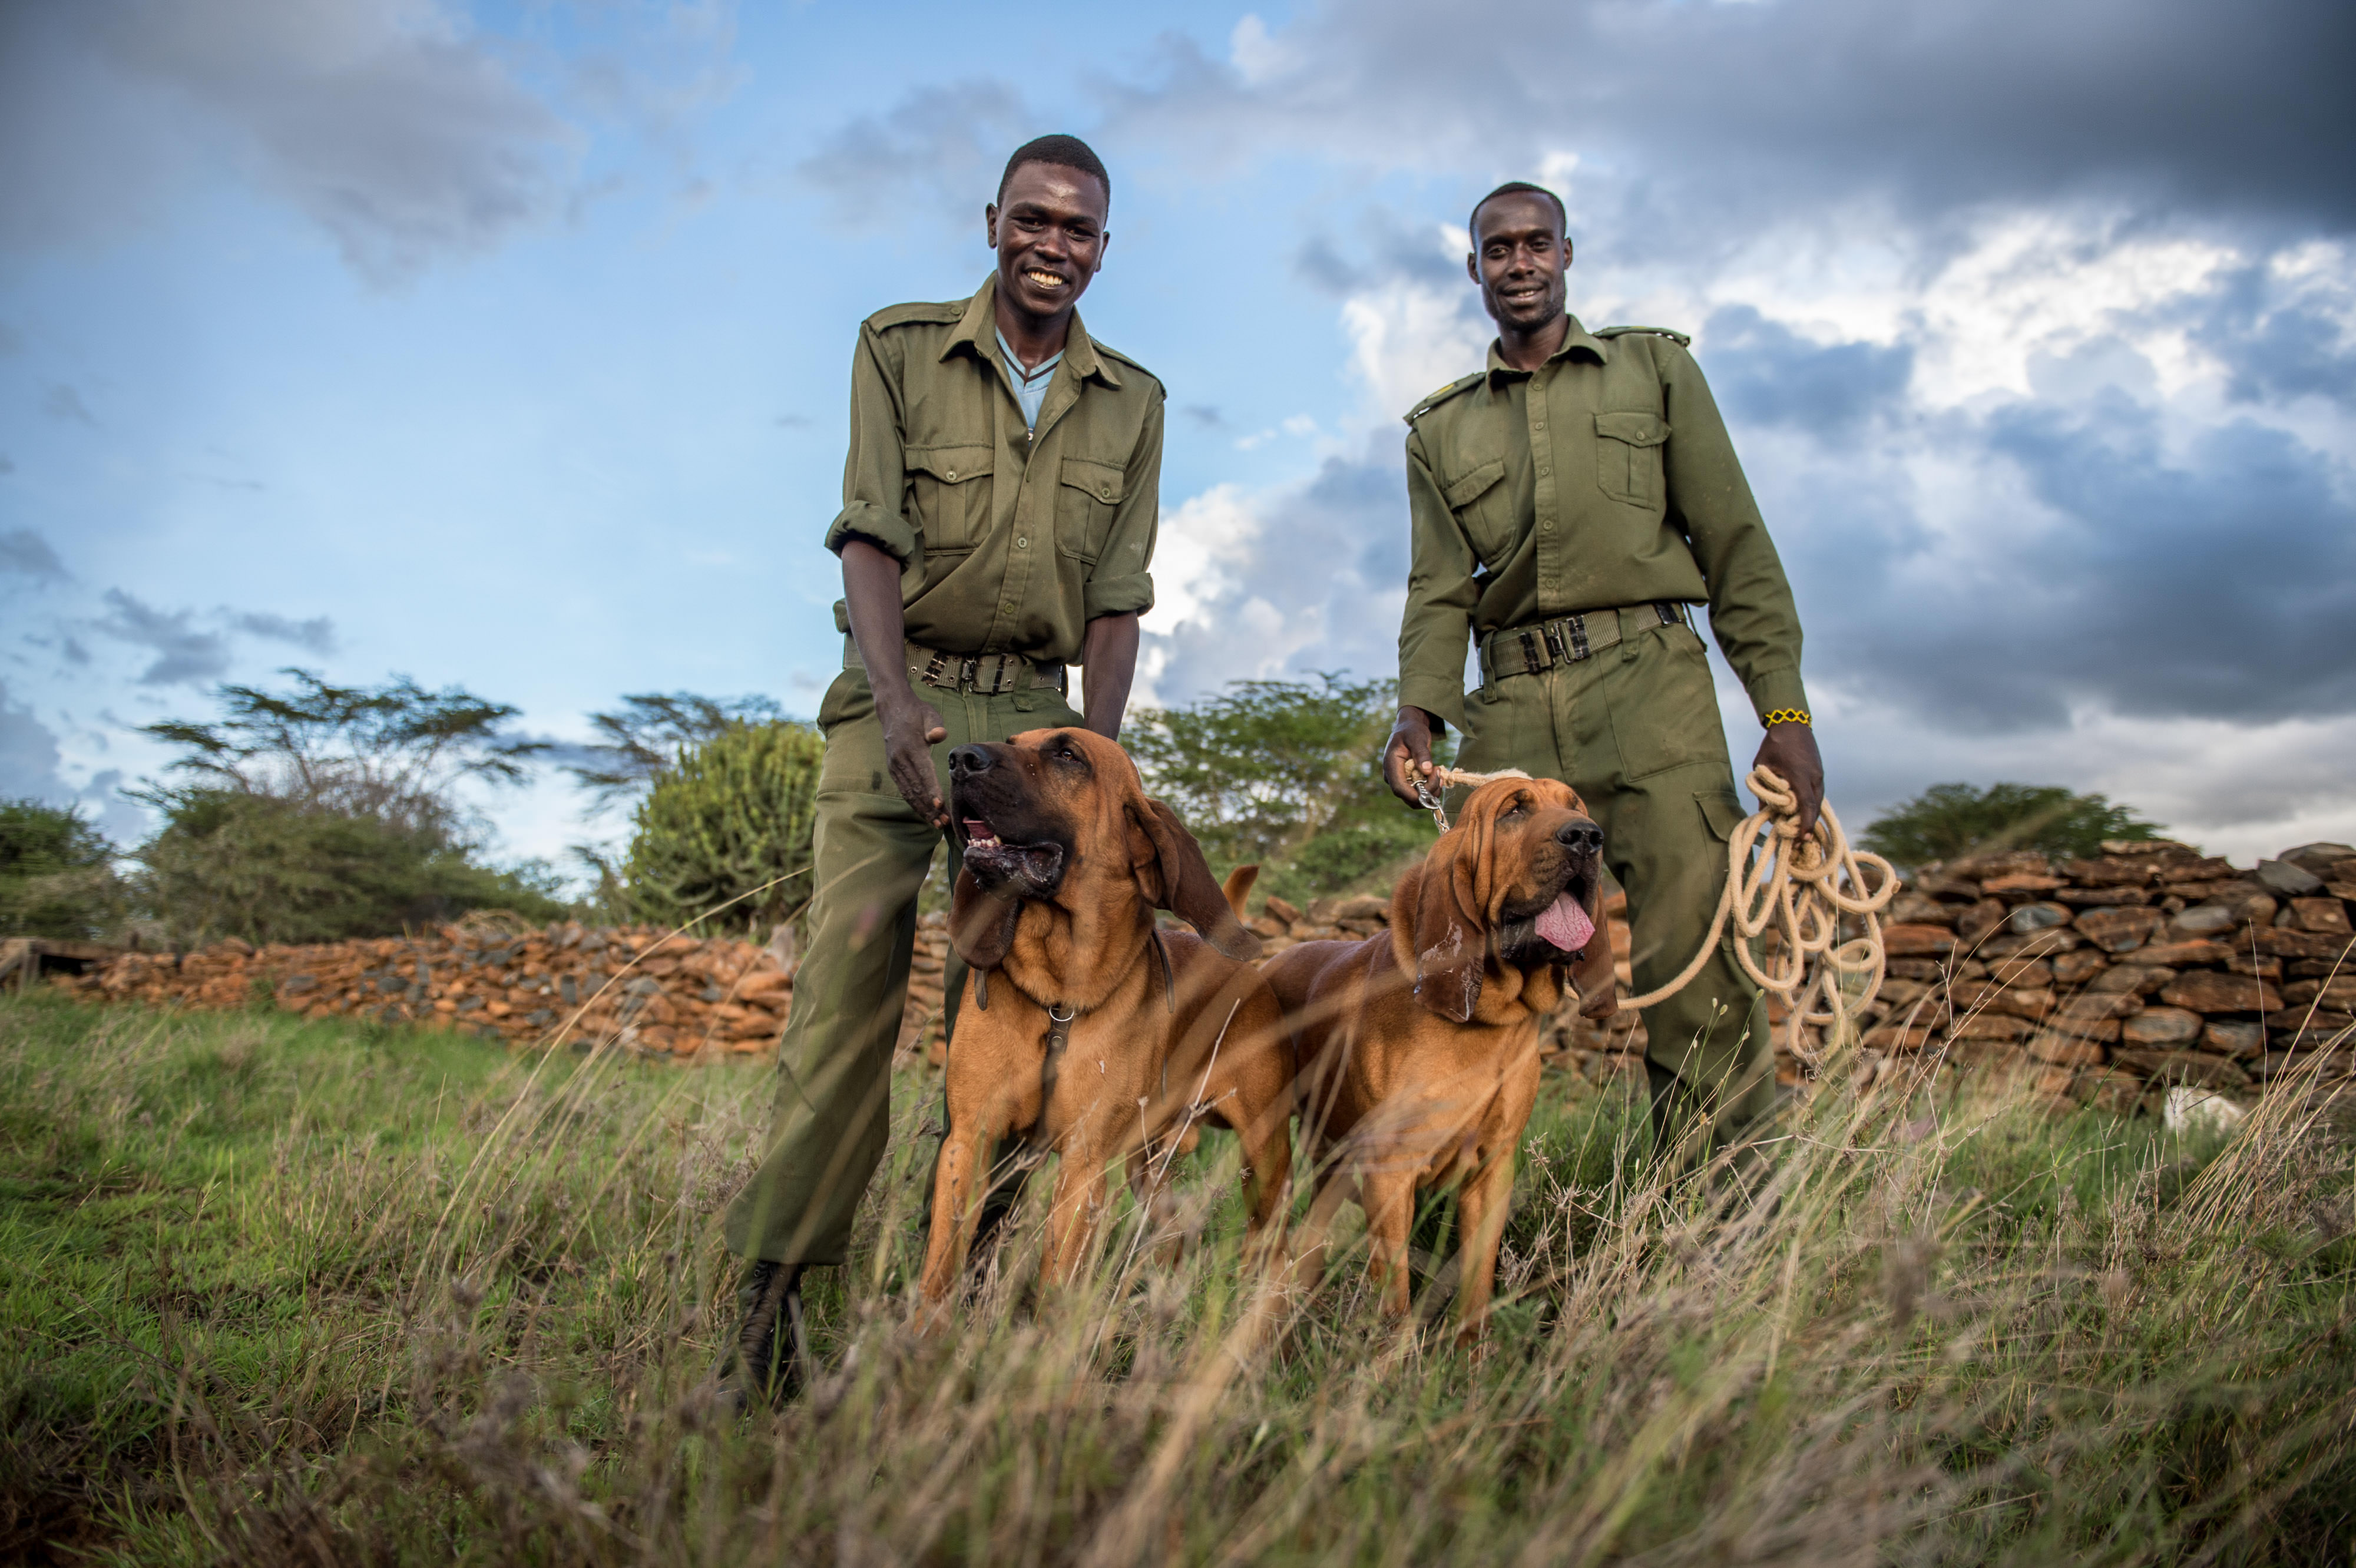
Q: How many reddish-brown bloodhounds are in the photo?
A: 2